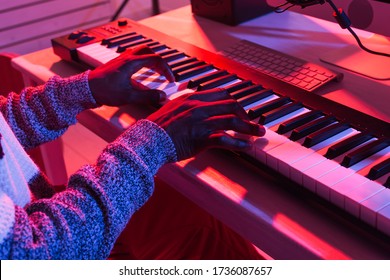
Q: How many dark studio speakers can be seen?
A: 1